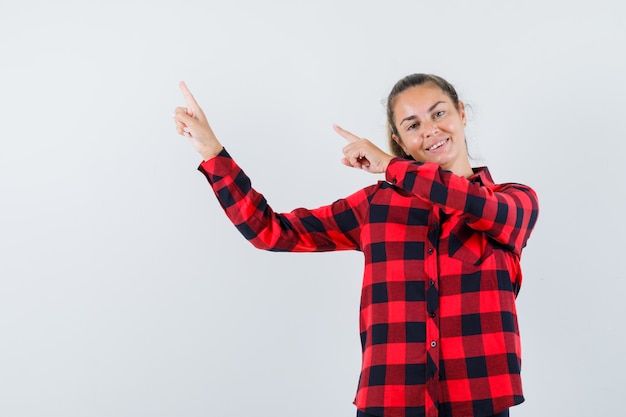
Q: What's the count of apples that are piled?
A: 0